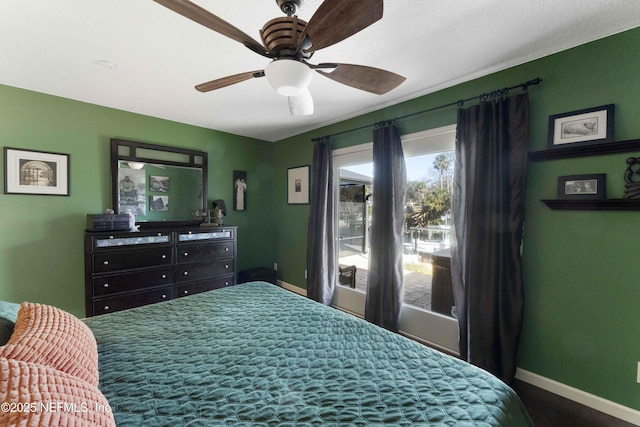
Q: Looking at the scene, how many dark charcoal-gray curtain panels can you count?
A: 3